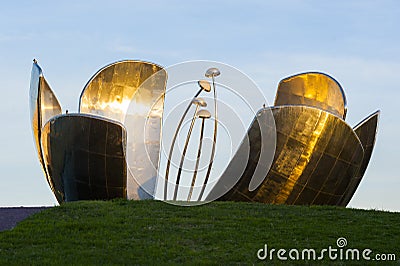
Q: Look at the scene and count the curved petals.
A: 6